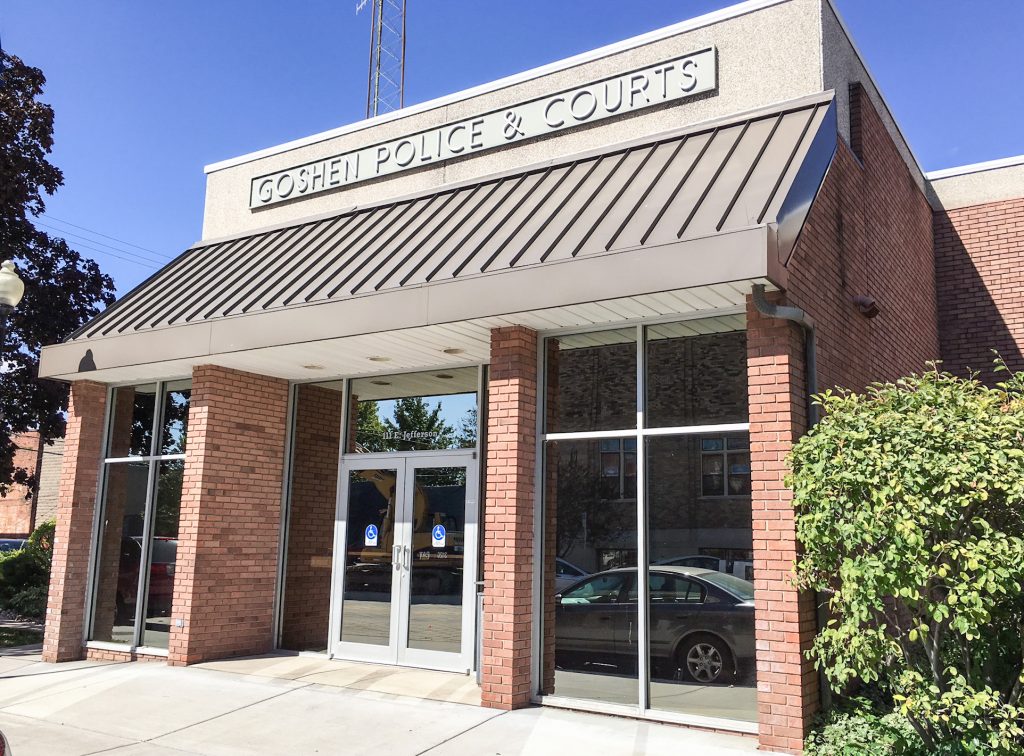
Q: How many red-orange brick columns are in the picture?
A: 4